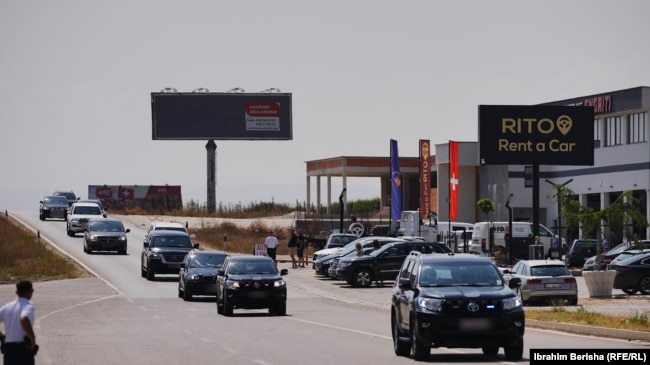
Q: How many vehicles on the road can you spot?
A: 10